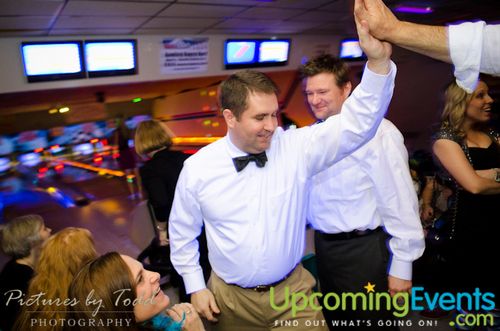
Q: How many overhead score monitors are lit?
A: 5